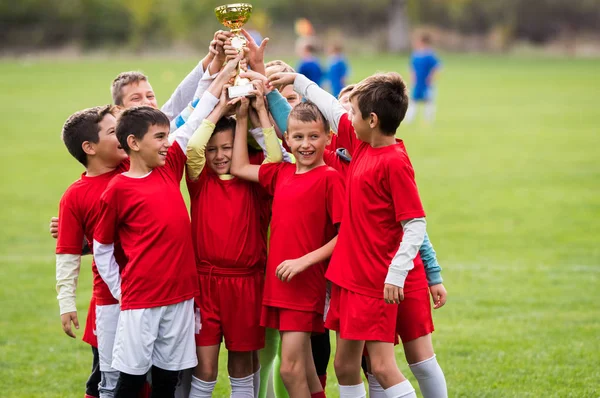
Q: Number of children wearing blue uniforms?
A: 3